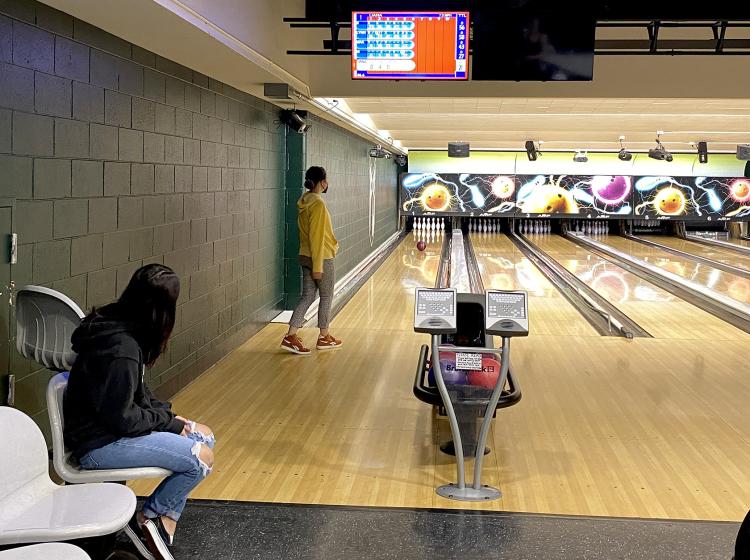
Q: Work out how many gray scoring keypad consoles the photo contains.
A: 2